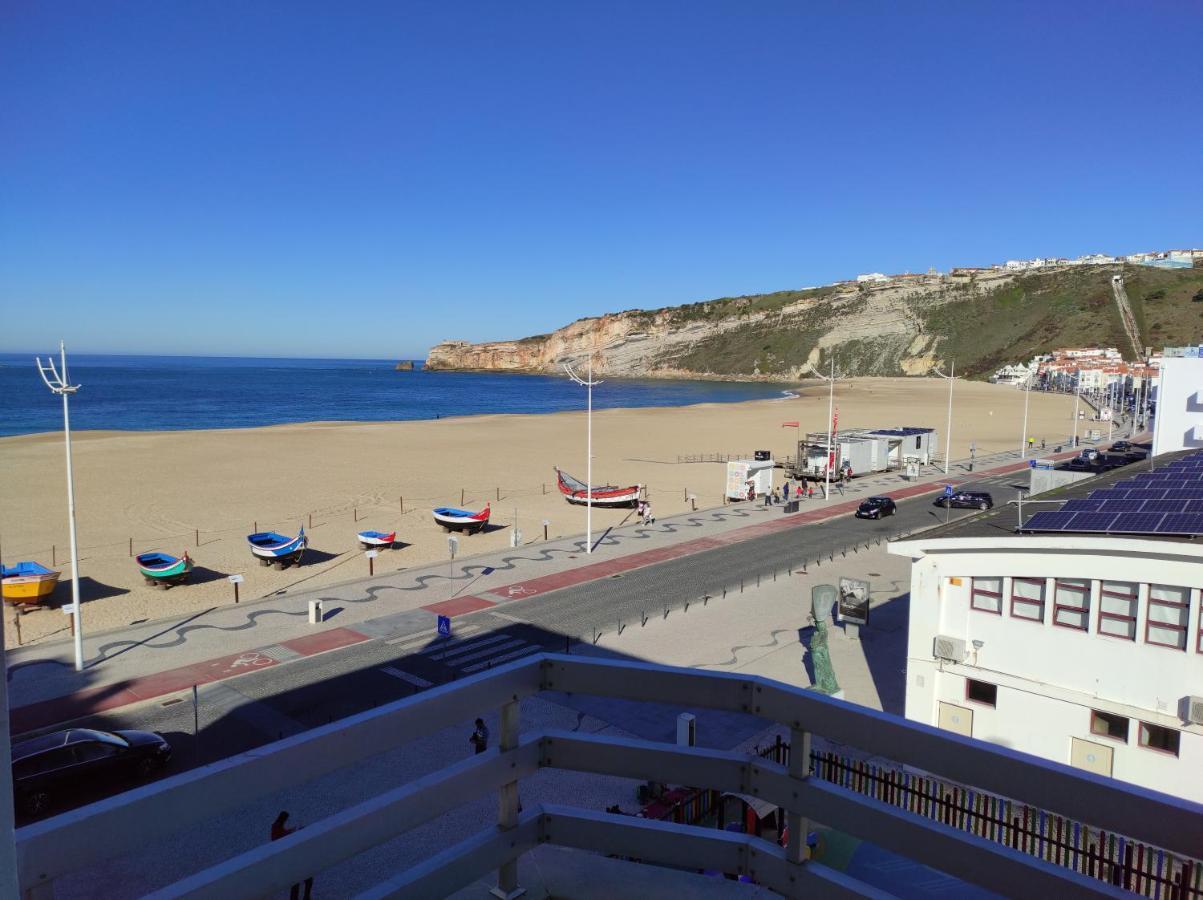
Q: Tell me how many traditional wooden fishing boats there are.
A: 6